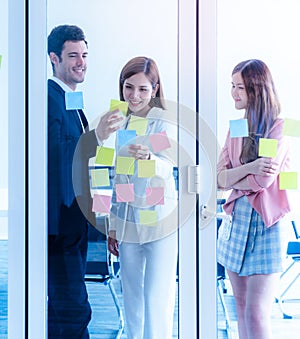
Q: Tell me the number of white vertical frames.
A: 4